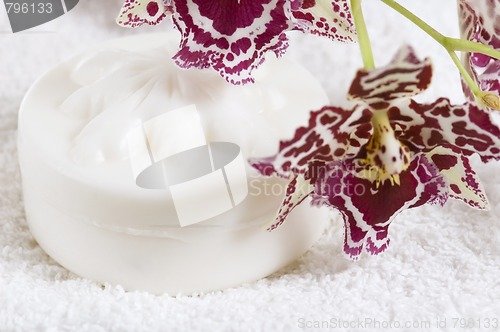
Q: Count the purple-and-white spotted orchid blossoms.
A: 3